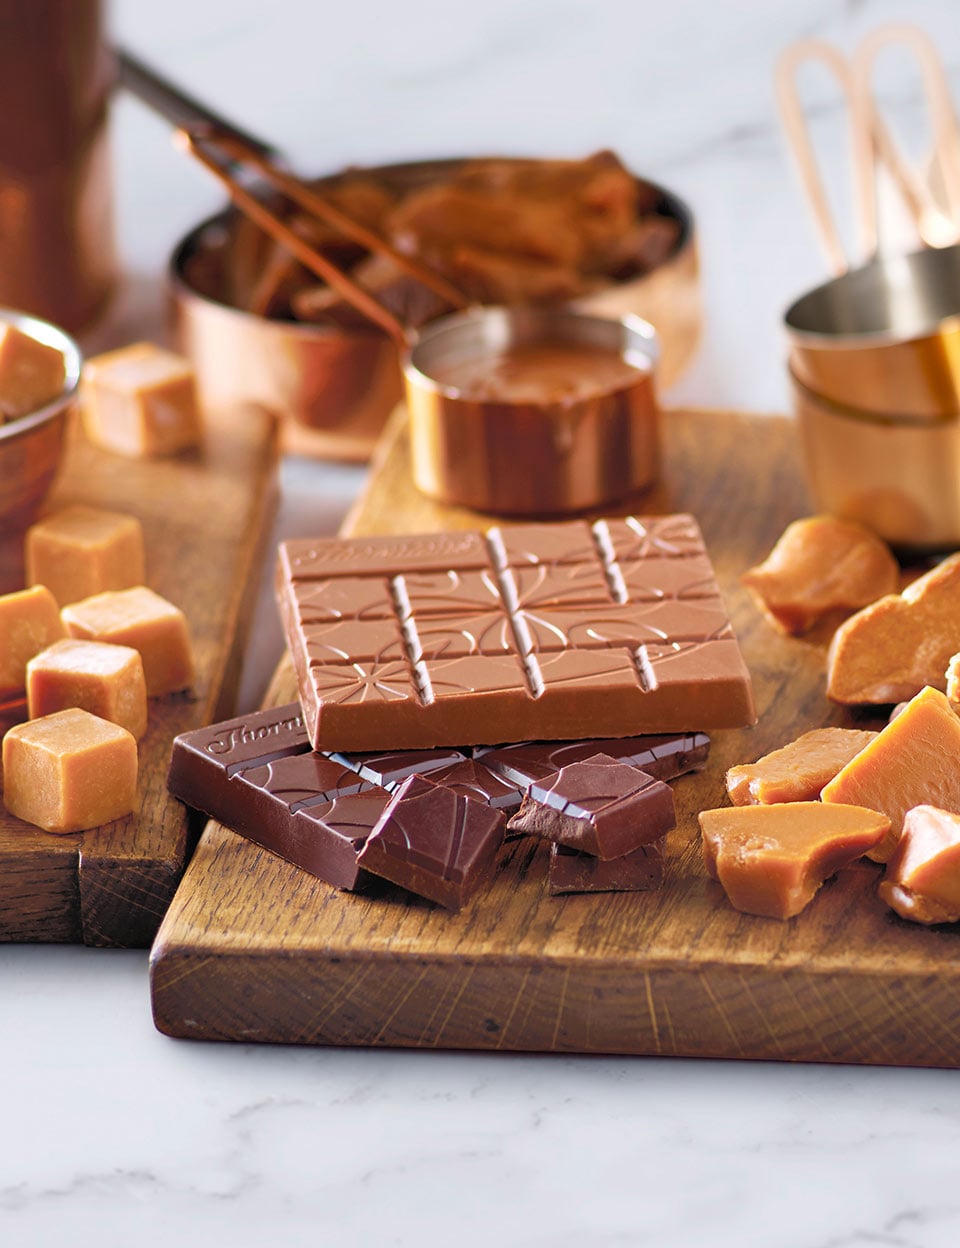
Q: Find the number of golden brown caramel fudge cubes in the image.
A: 7